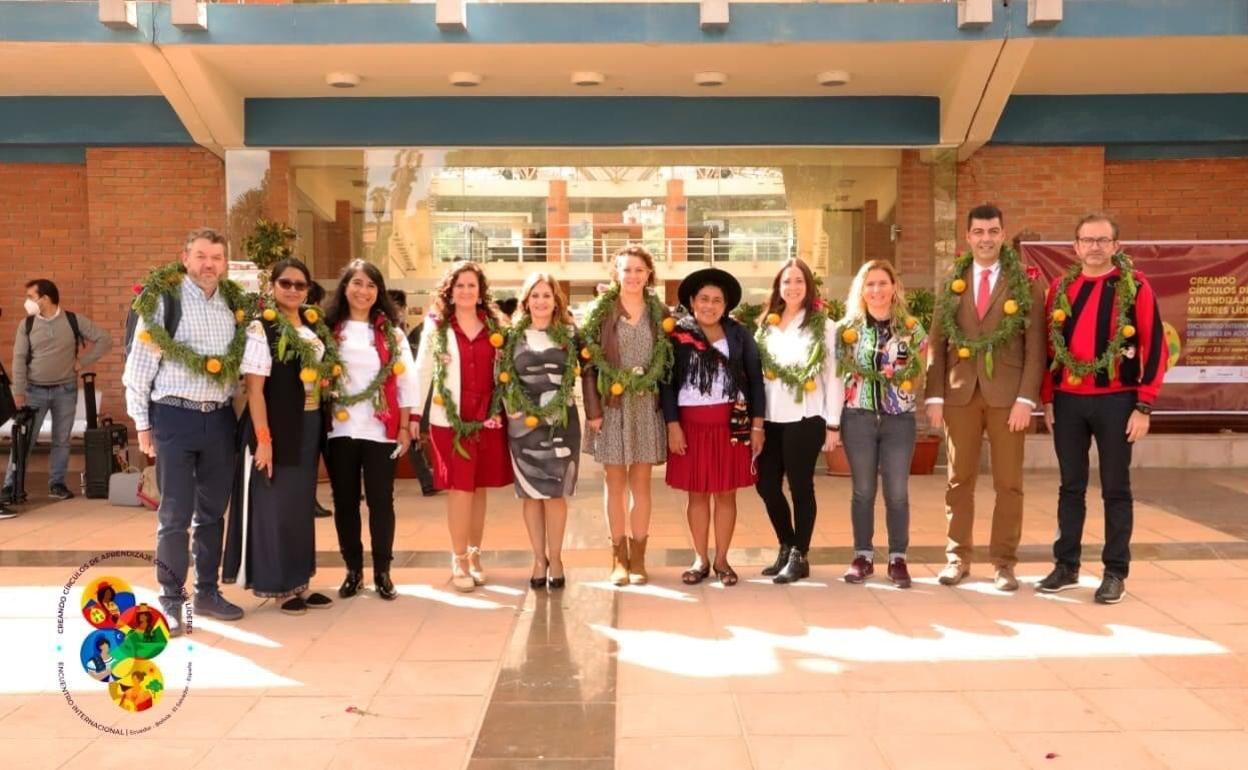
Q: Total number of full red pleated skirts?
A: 1